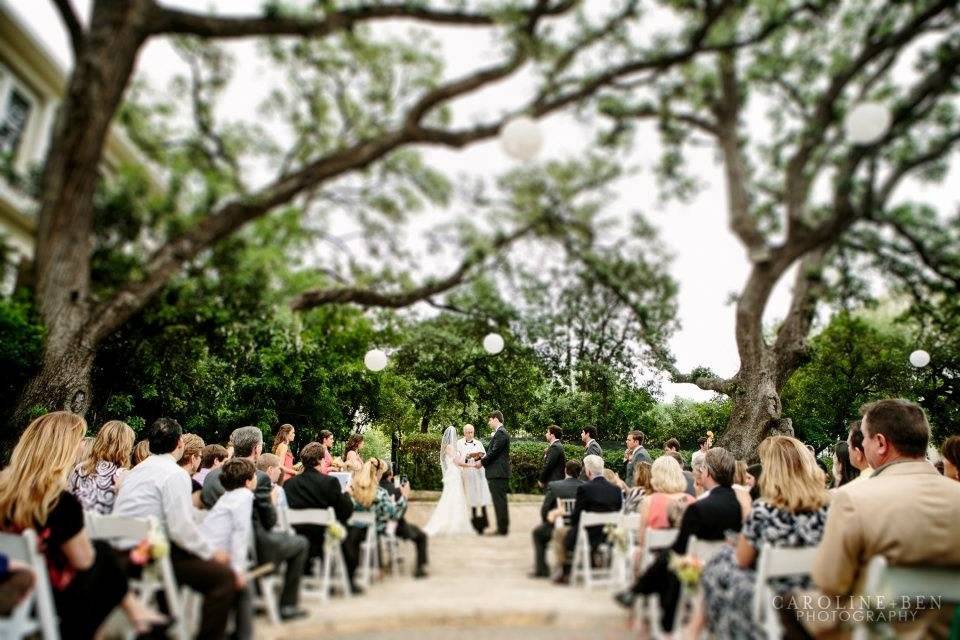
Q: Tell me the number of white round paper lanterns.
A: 5